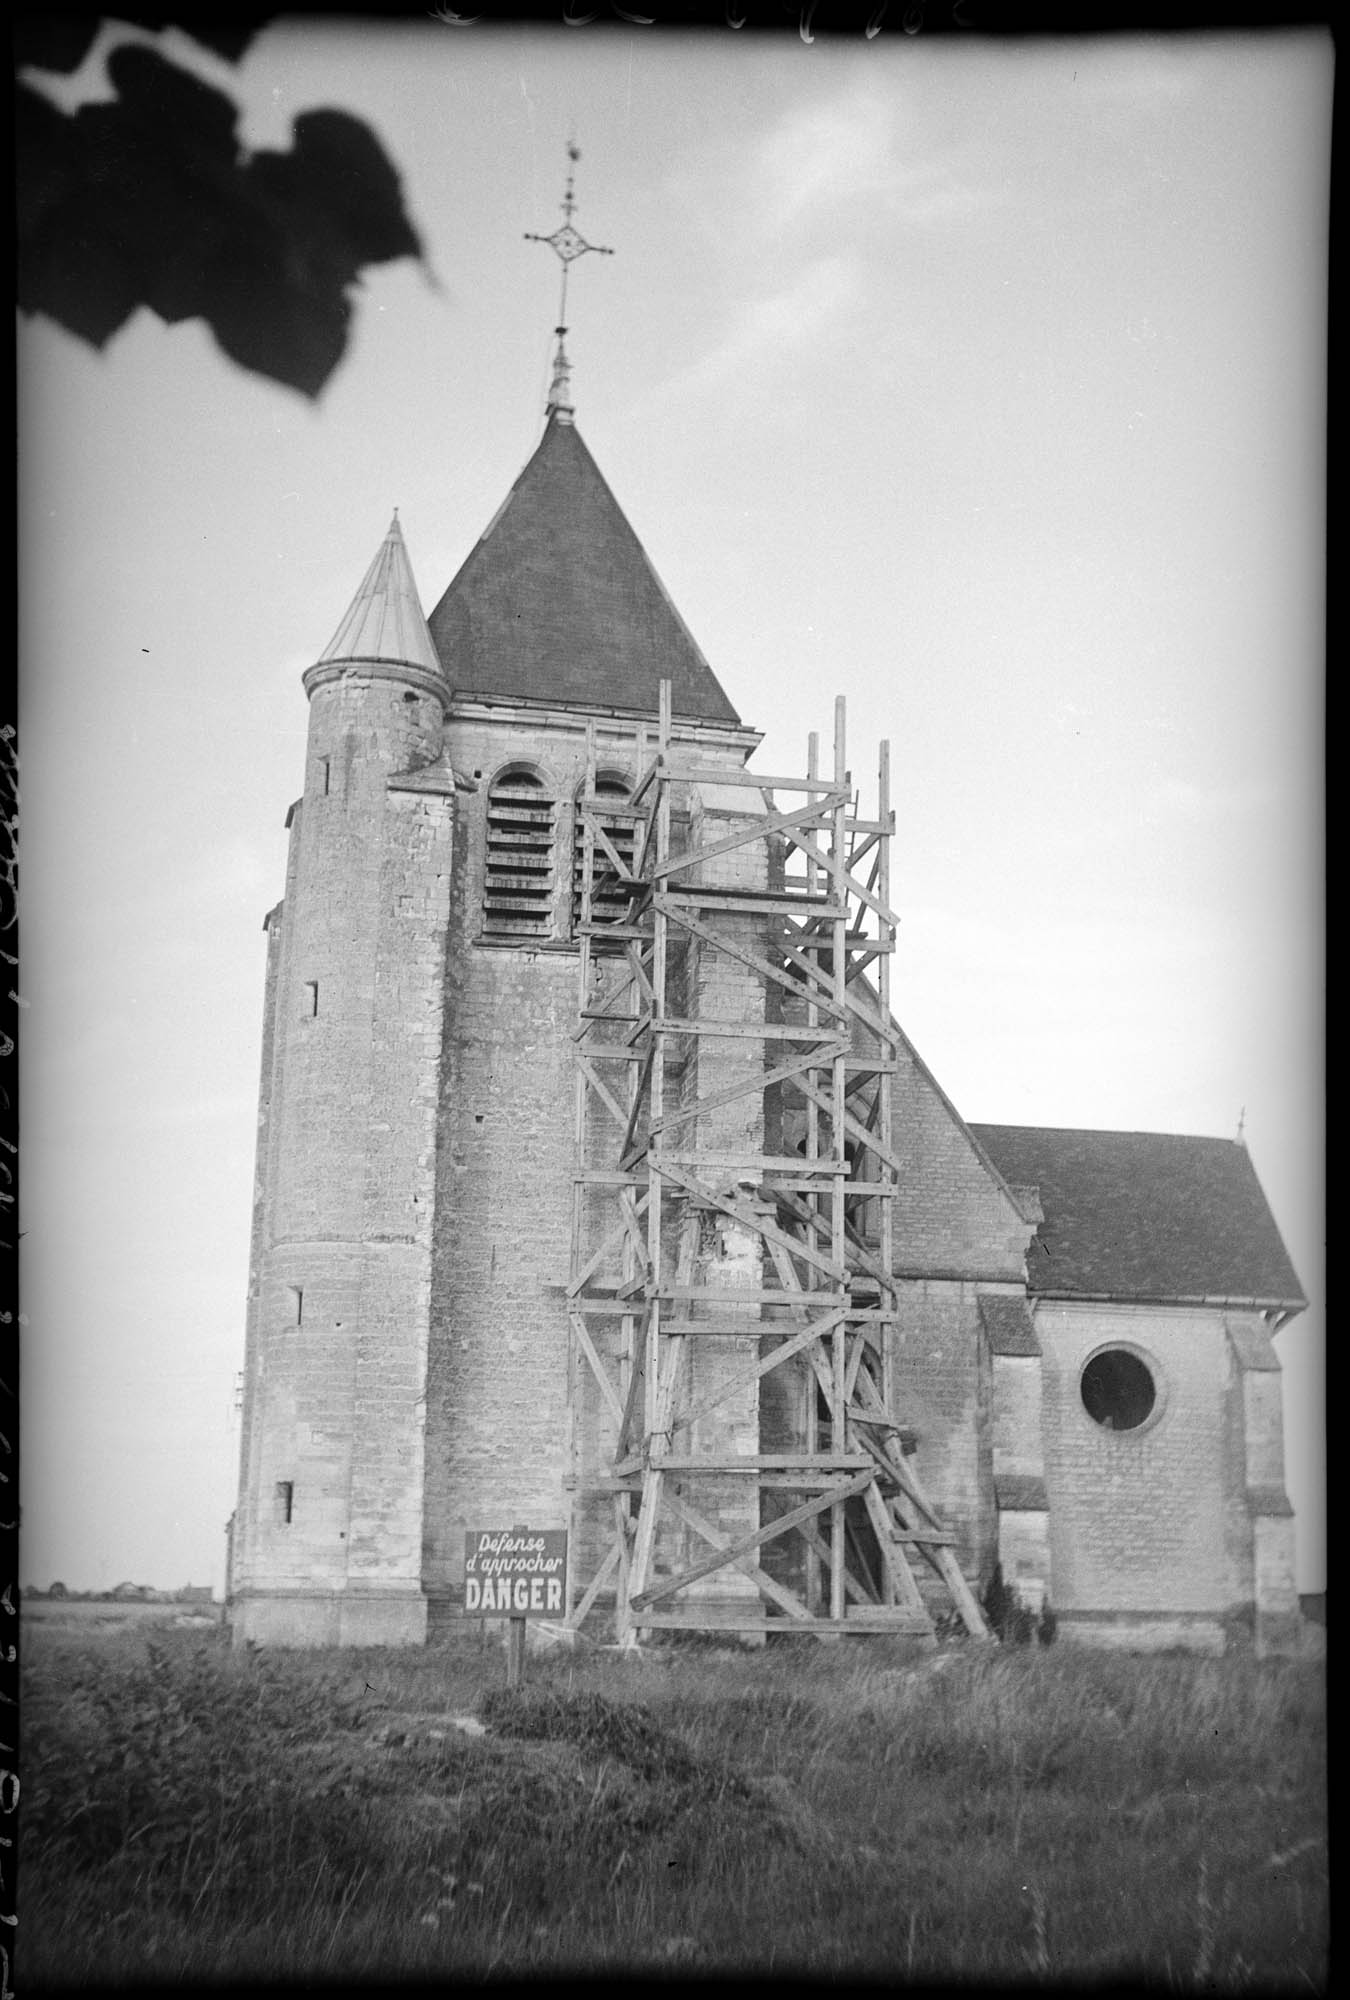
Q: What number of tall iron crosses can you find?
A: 1